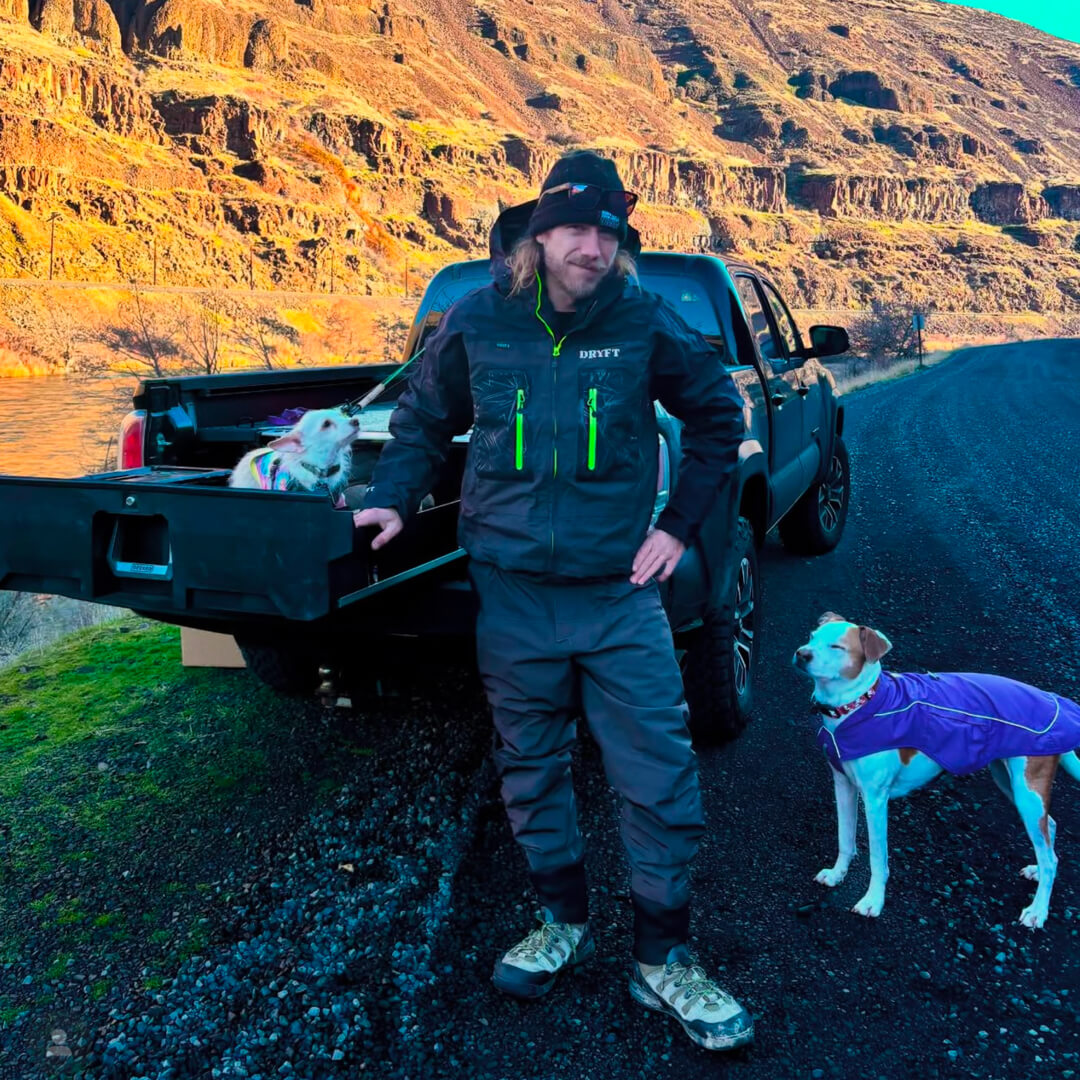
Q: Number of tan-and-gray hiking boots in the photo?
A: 2